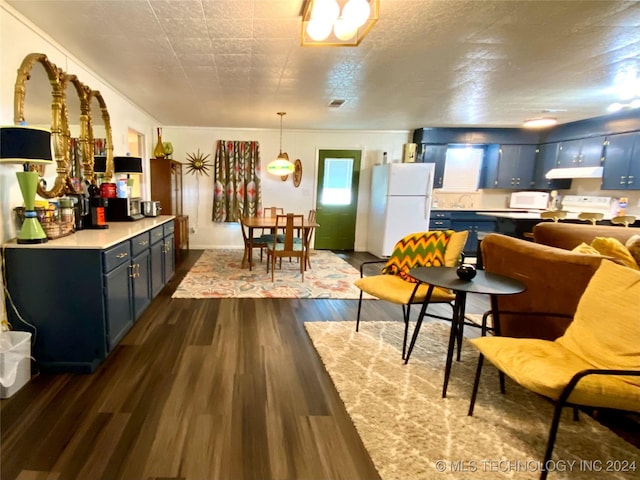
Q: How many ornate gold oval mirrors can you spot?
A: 3